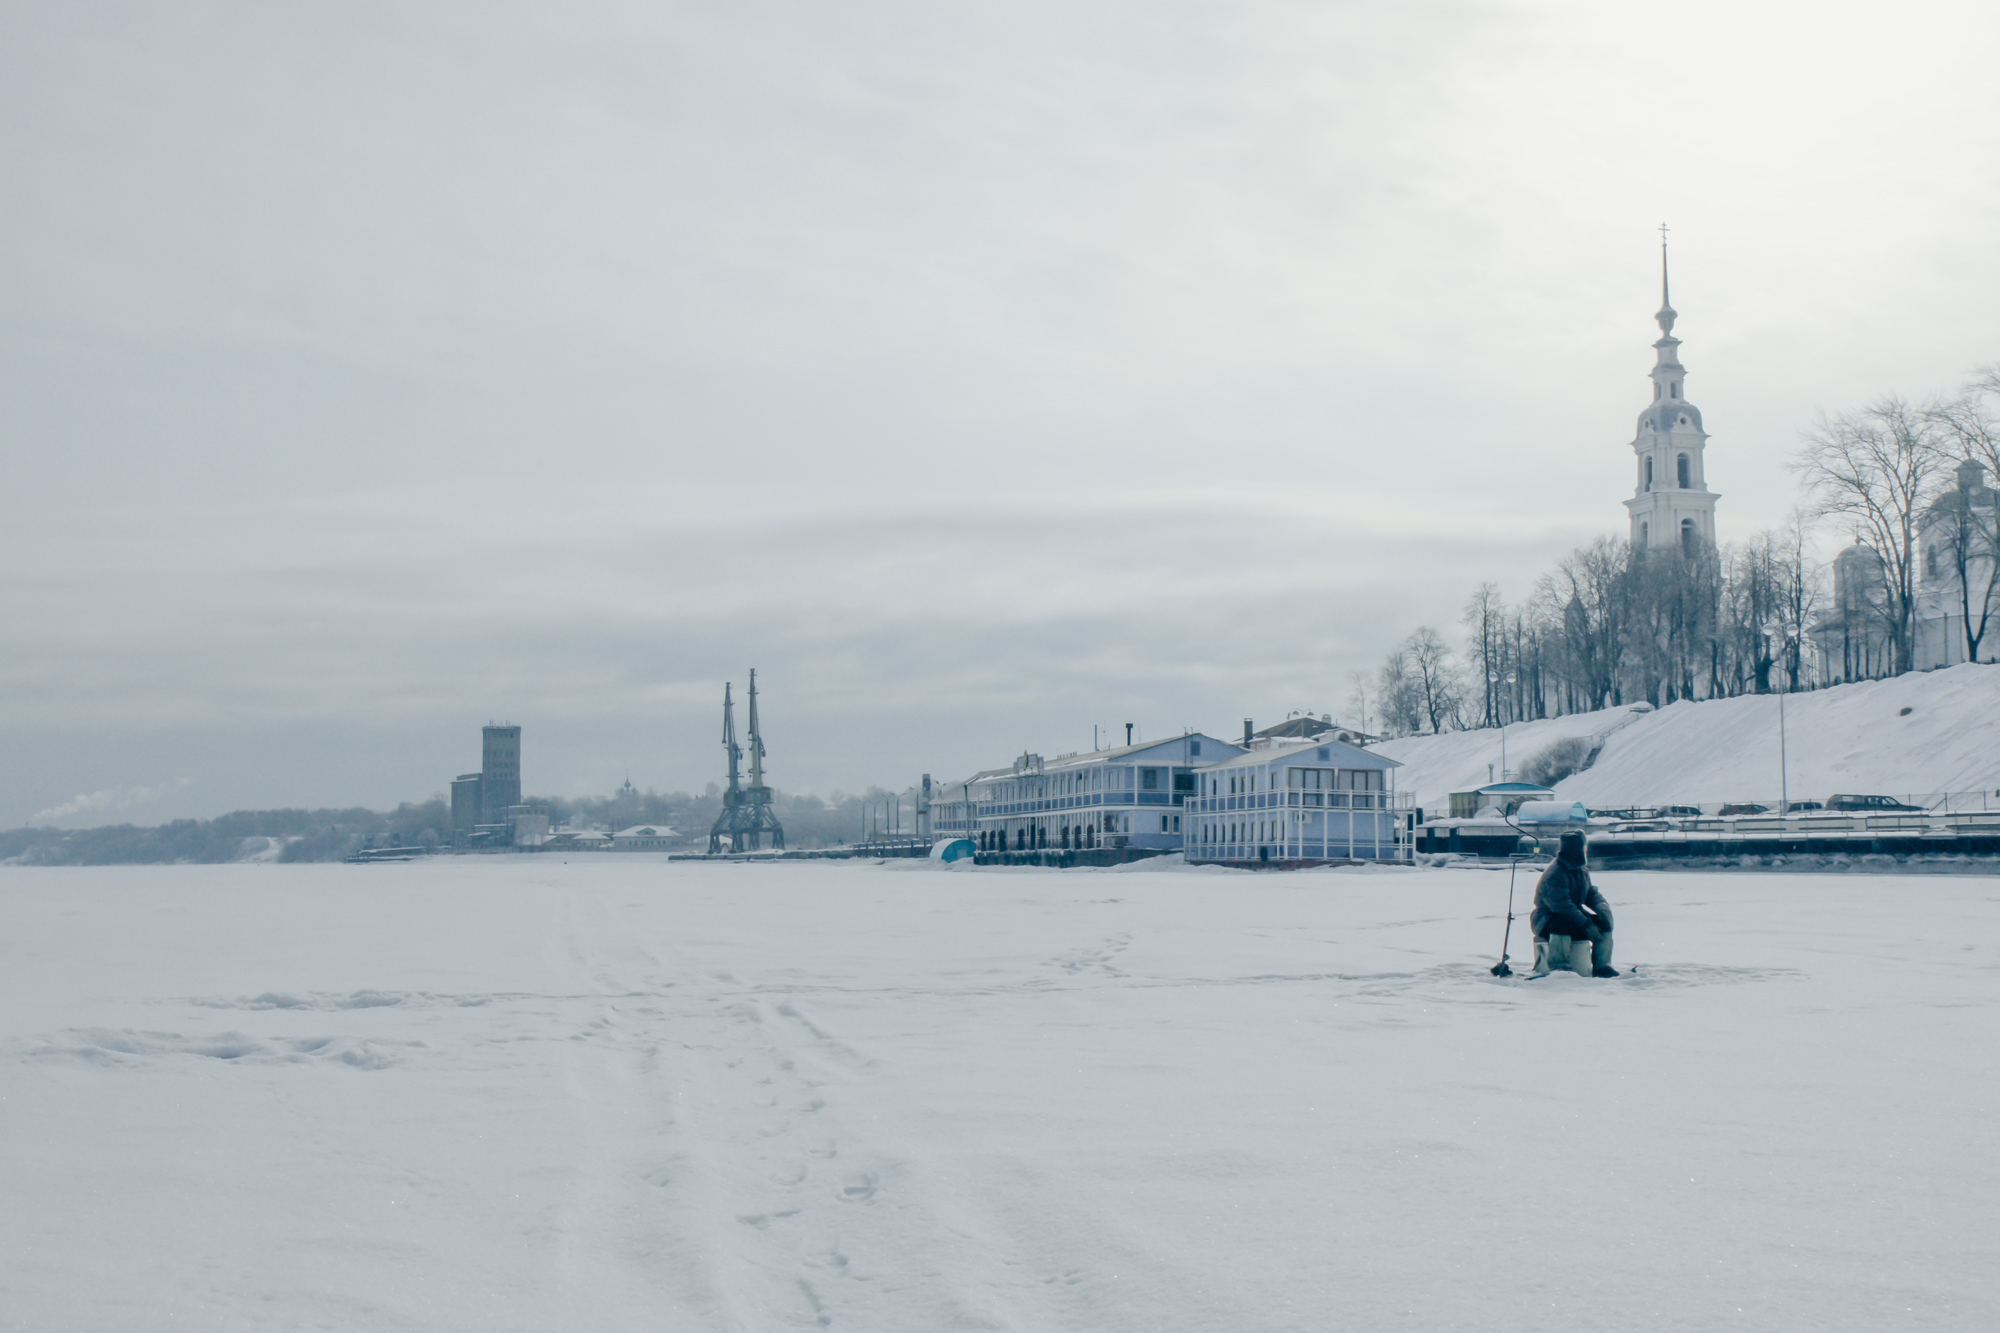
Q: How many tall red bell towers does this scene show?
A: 0